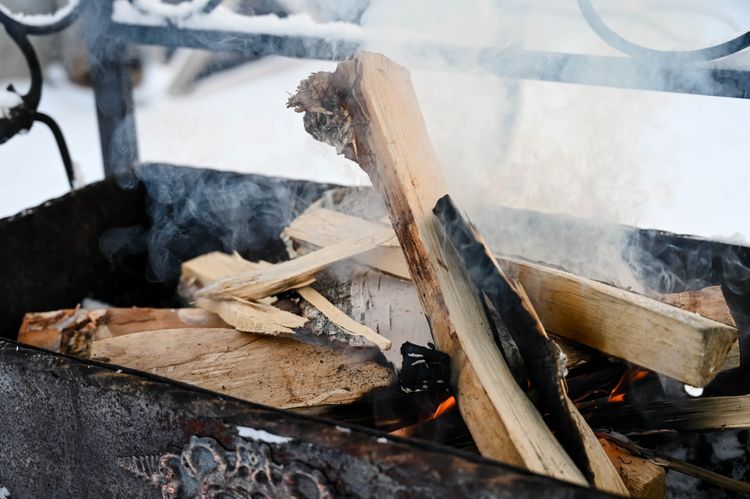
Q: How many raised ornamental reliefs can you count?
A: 1